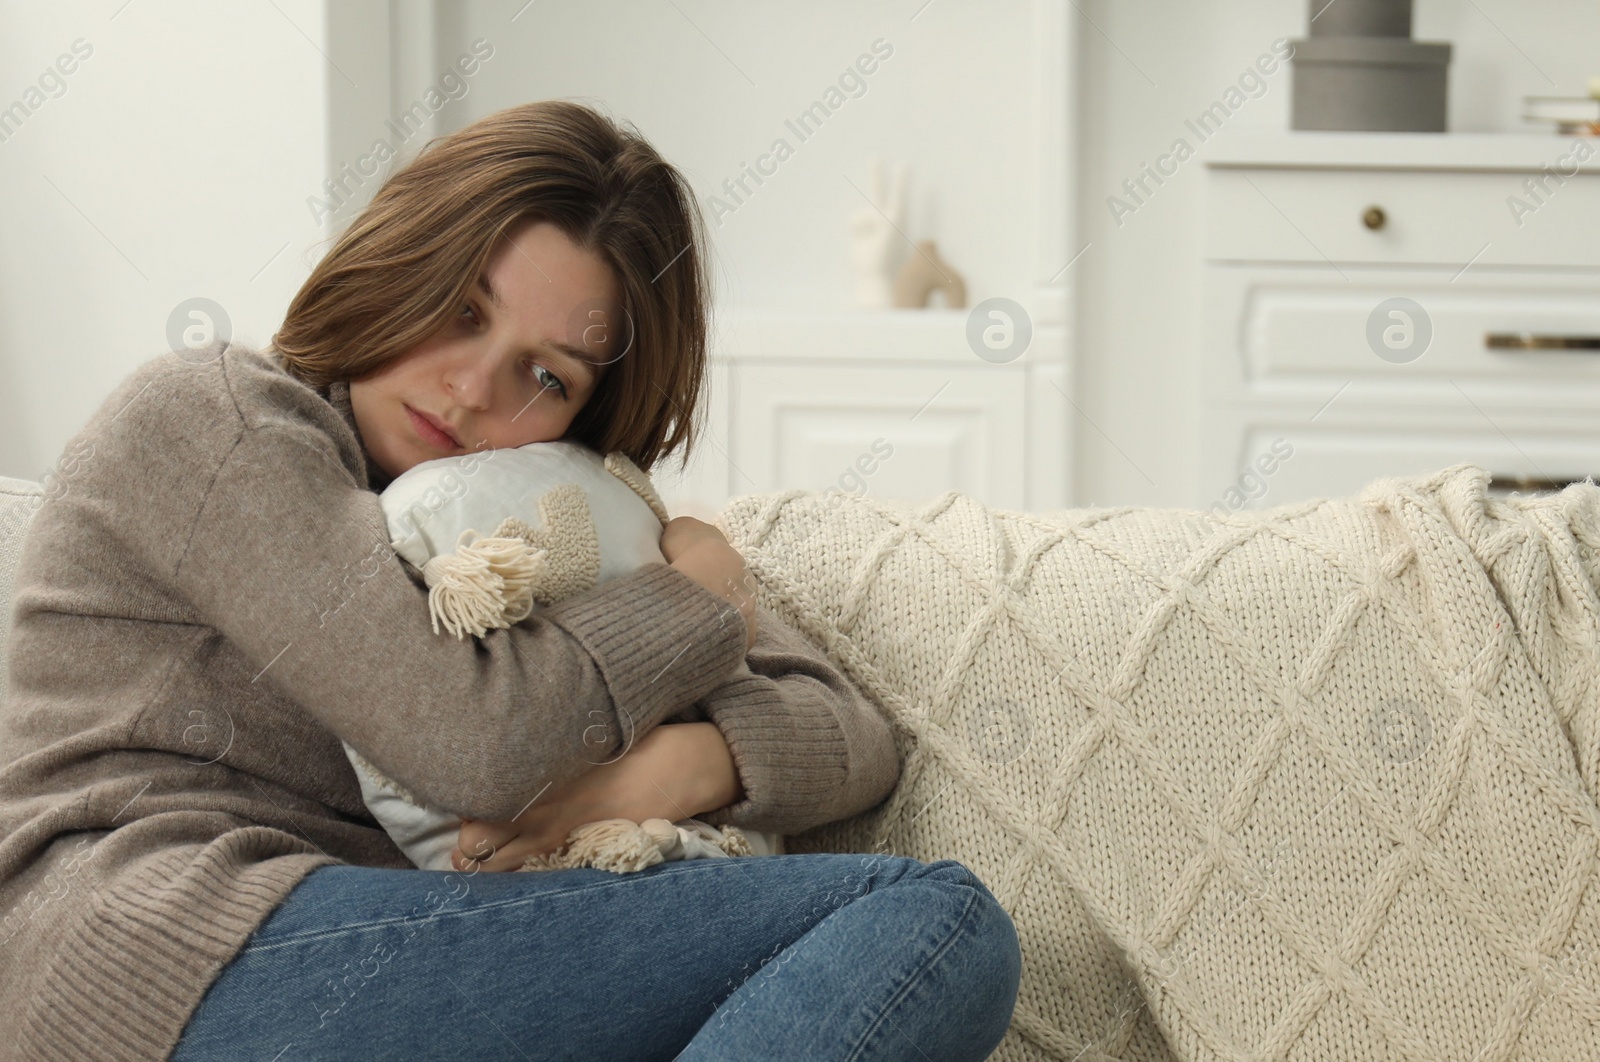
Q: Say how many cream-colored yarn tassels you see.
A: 2